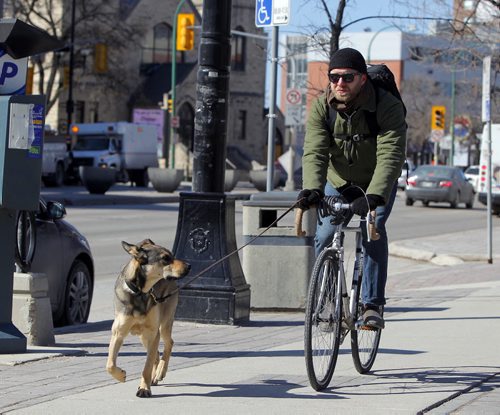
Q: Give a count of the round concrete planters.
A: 4